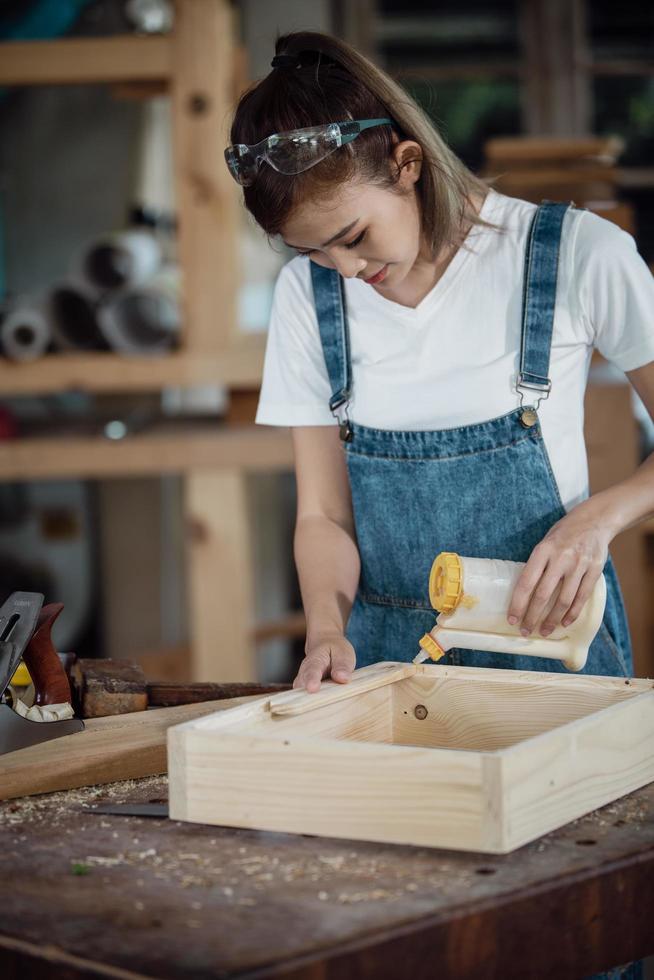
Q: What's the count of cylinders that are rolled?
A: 4